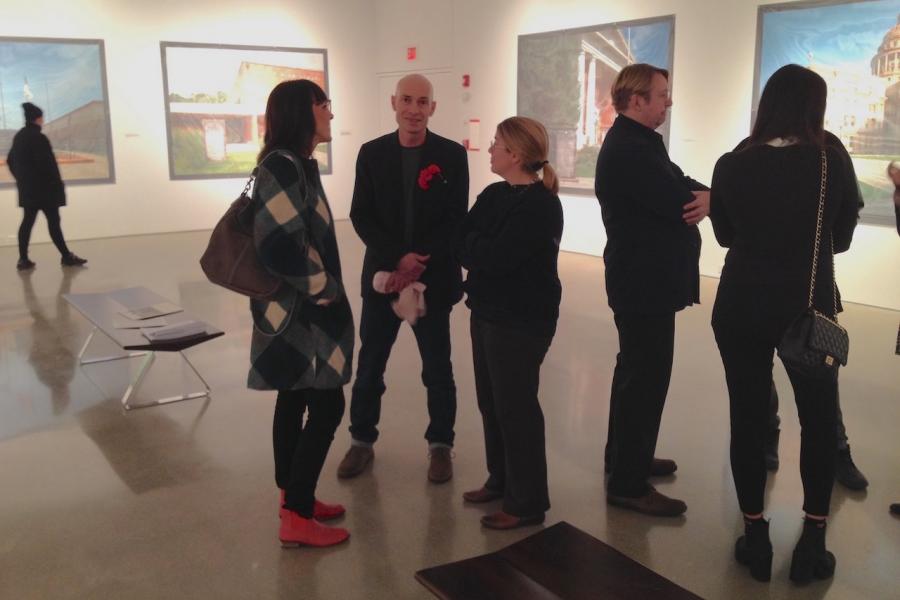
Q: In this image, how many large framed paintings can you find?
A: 4